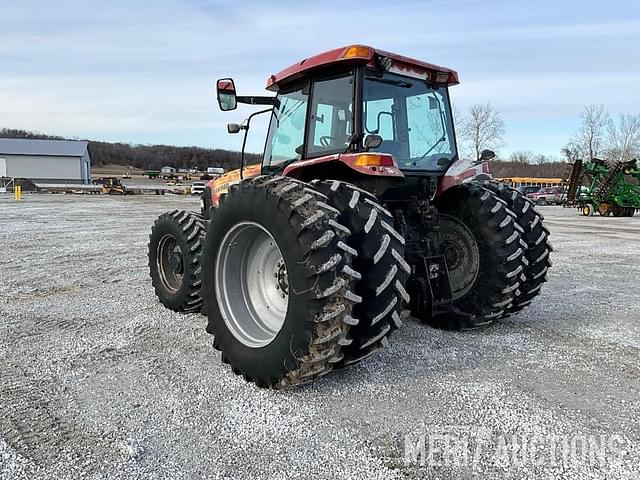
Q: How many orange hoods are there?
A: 1